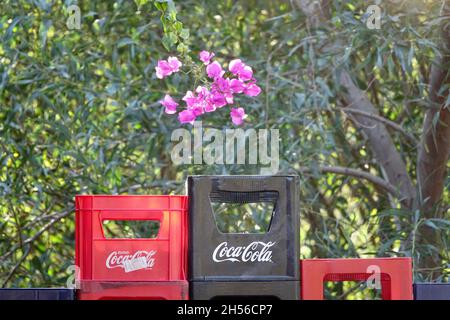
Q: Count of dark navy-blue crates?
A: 2